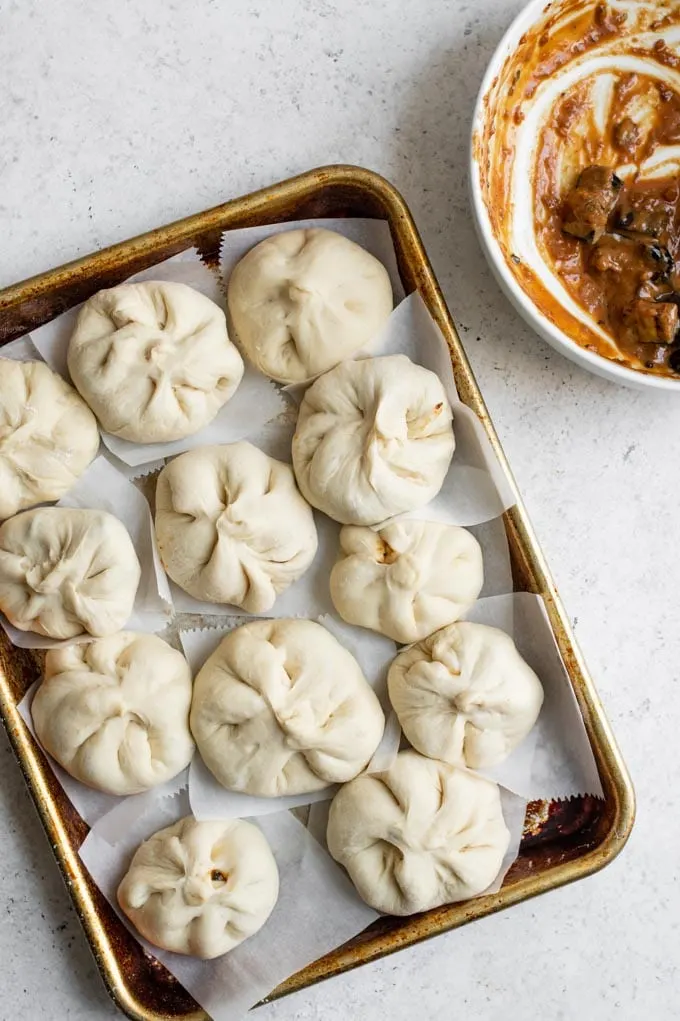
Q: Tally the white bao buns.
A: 12